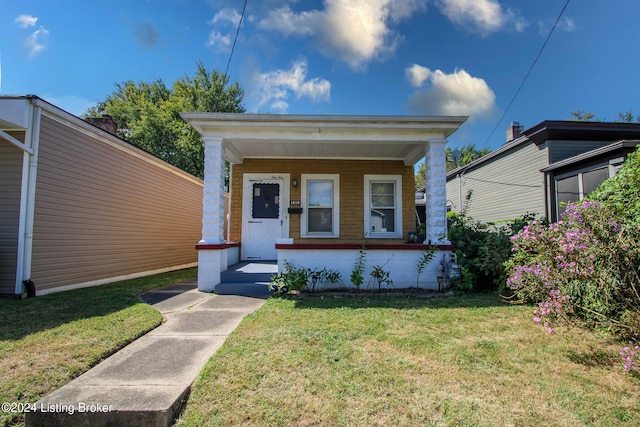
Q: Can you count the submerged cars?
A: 0